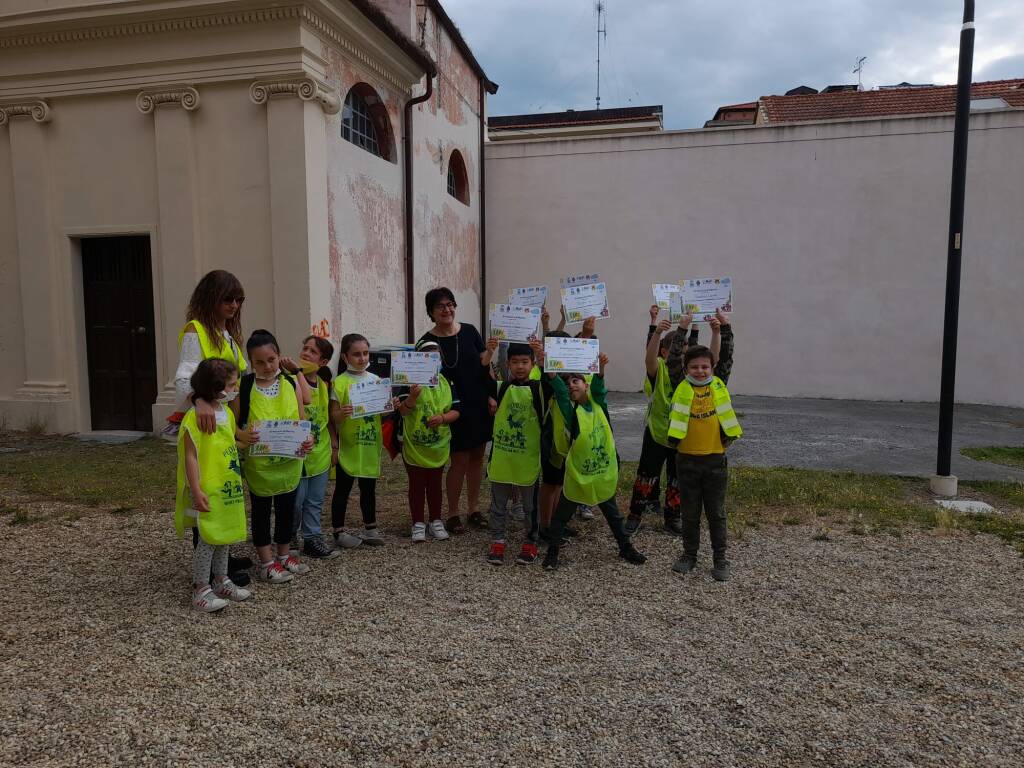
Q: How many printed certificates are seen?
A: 11